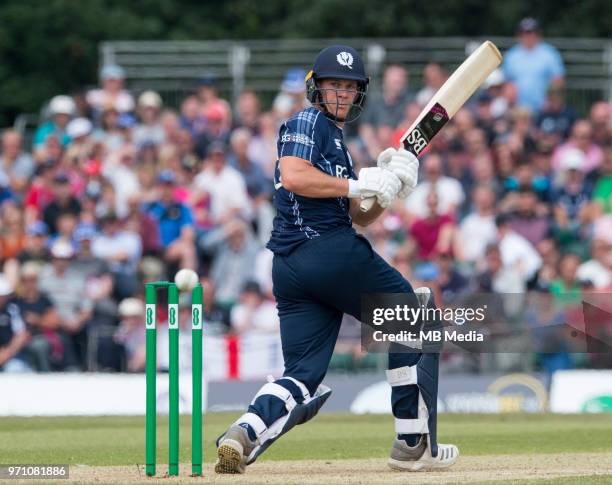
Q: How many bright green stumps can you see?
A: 3